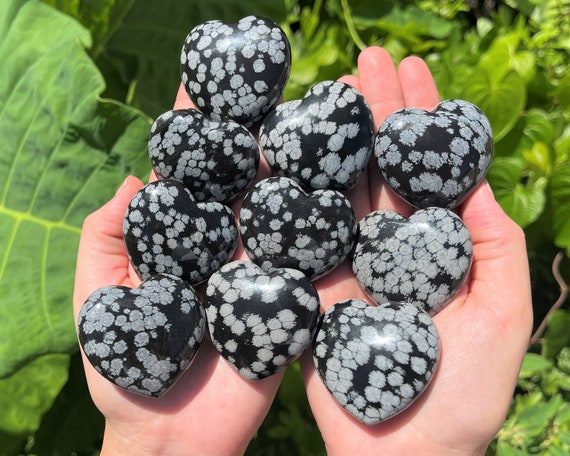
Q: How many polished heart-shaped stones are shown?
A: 10